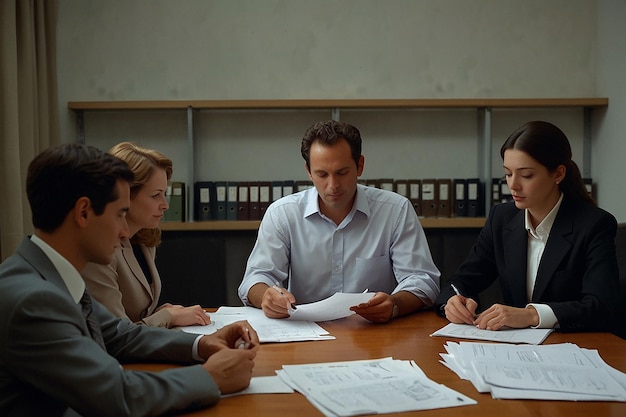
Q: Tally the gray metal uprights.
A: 5